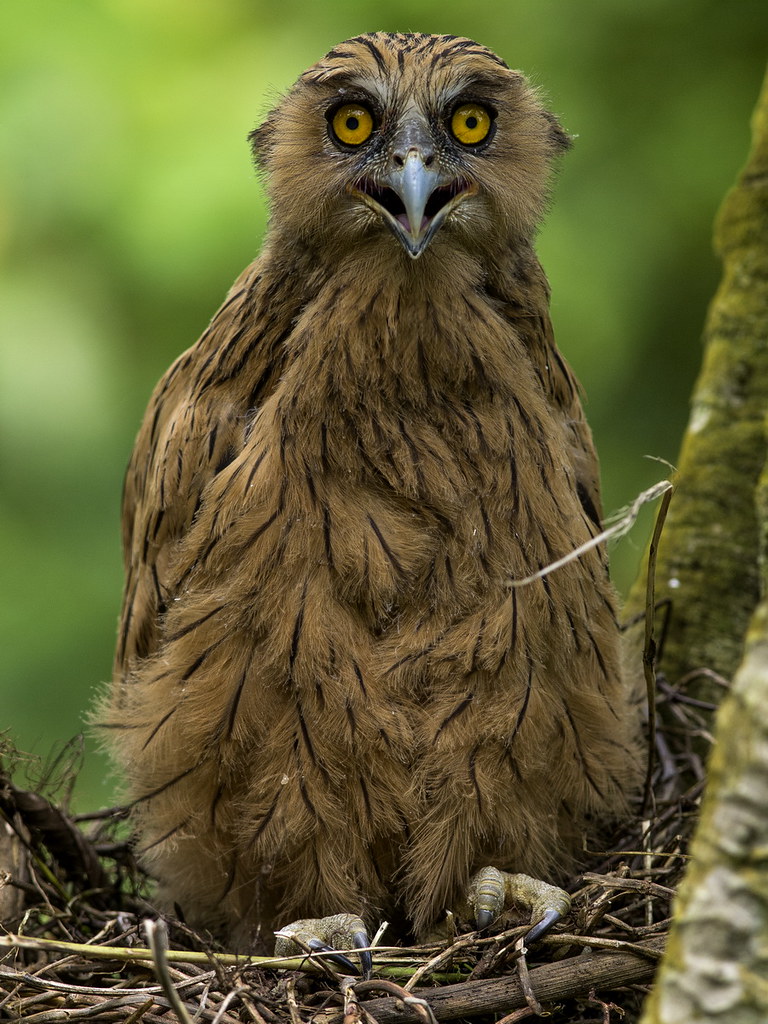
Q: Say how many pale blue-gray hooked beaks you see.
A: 1